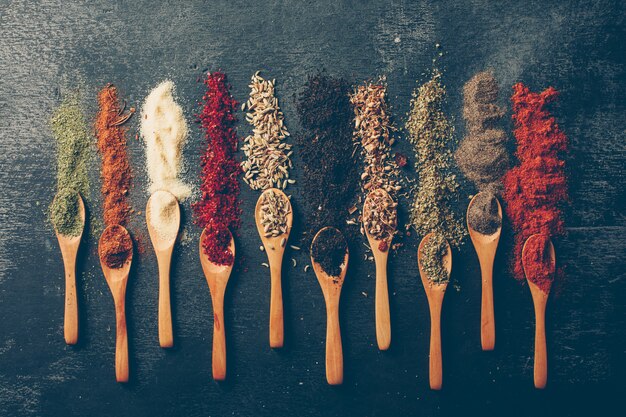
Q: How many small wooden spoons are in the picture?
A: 10